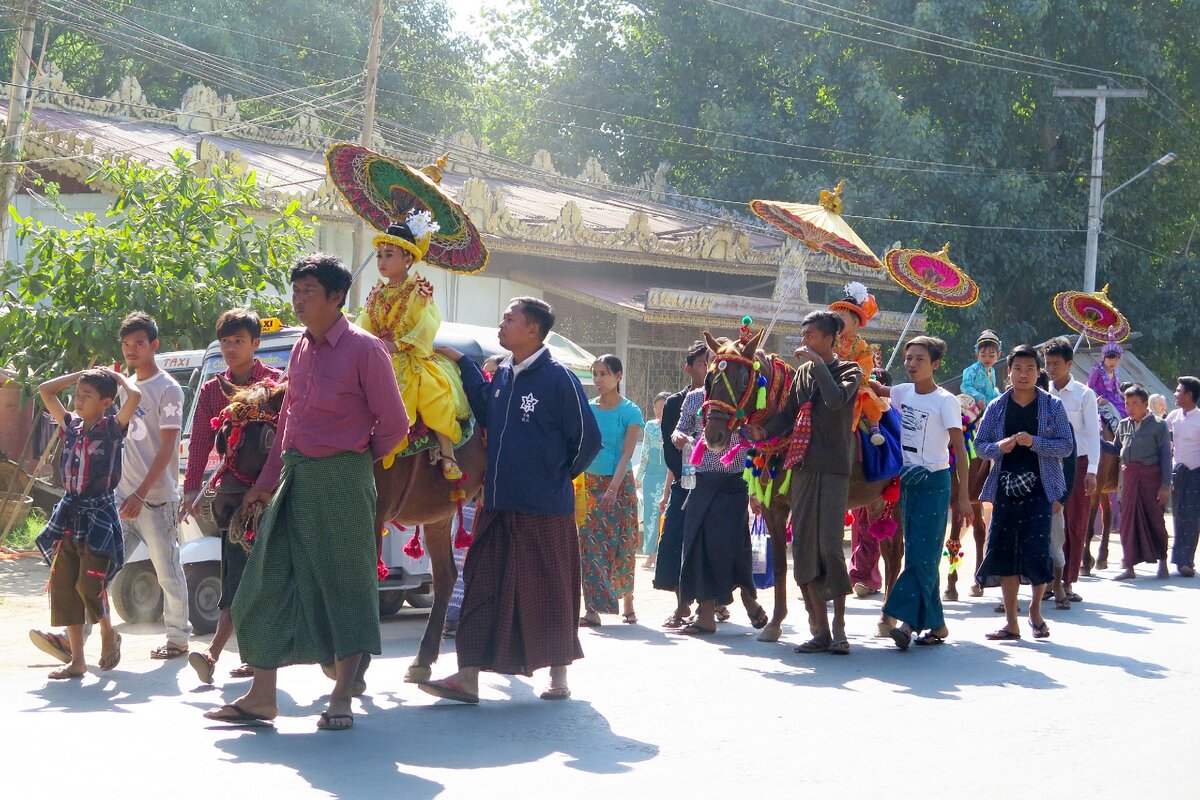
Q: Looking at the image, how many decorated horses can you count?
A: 4